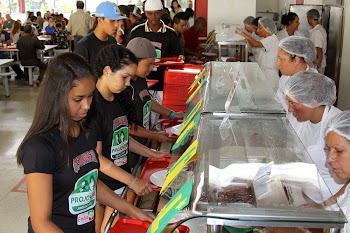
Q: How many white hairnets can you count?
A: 6